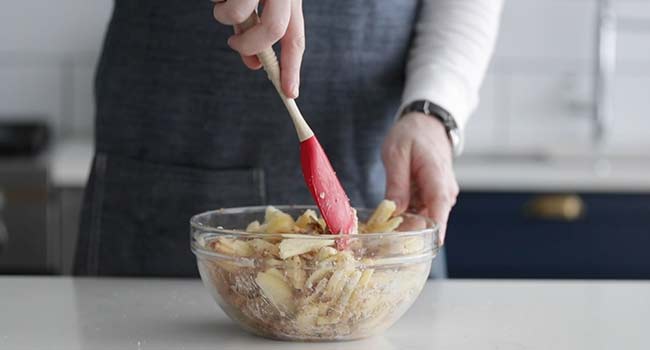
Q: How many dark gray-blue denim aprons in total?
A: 1